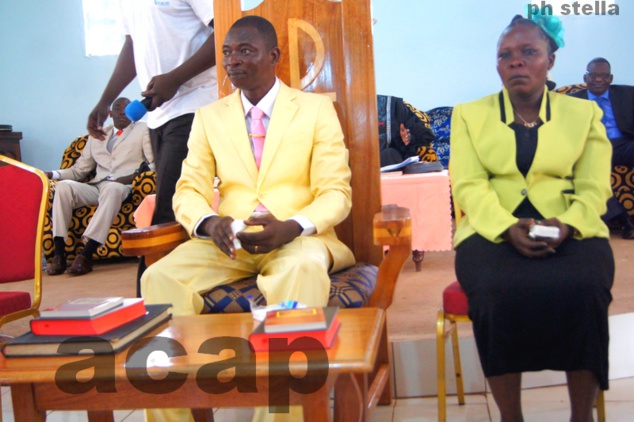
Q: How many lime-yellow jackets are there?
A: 1